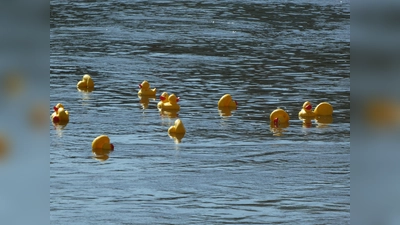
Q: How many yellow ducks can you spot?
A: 12